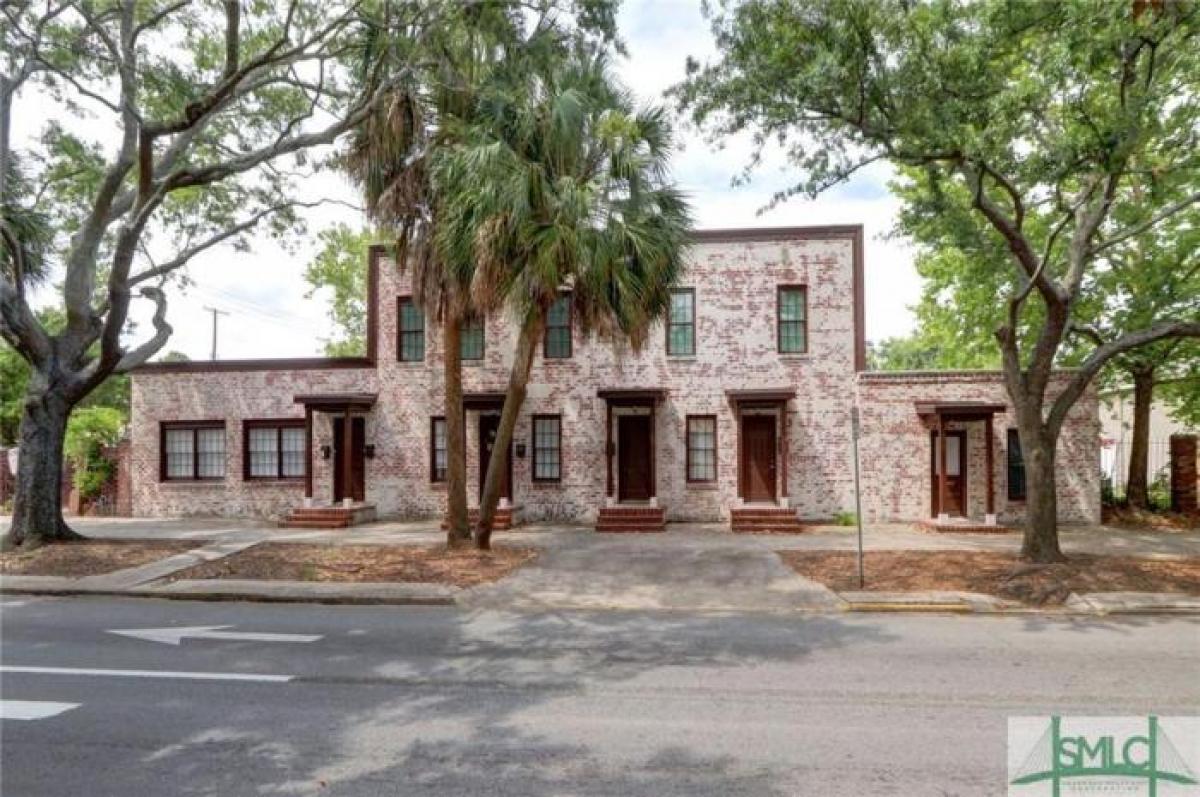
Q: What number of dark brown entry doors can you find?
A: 5